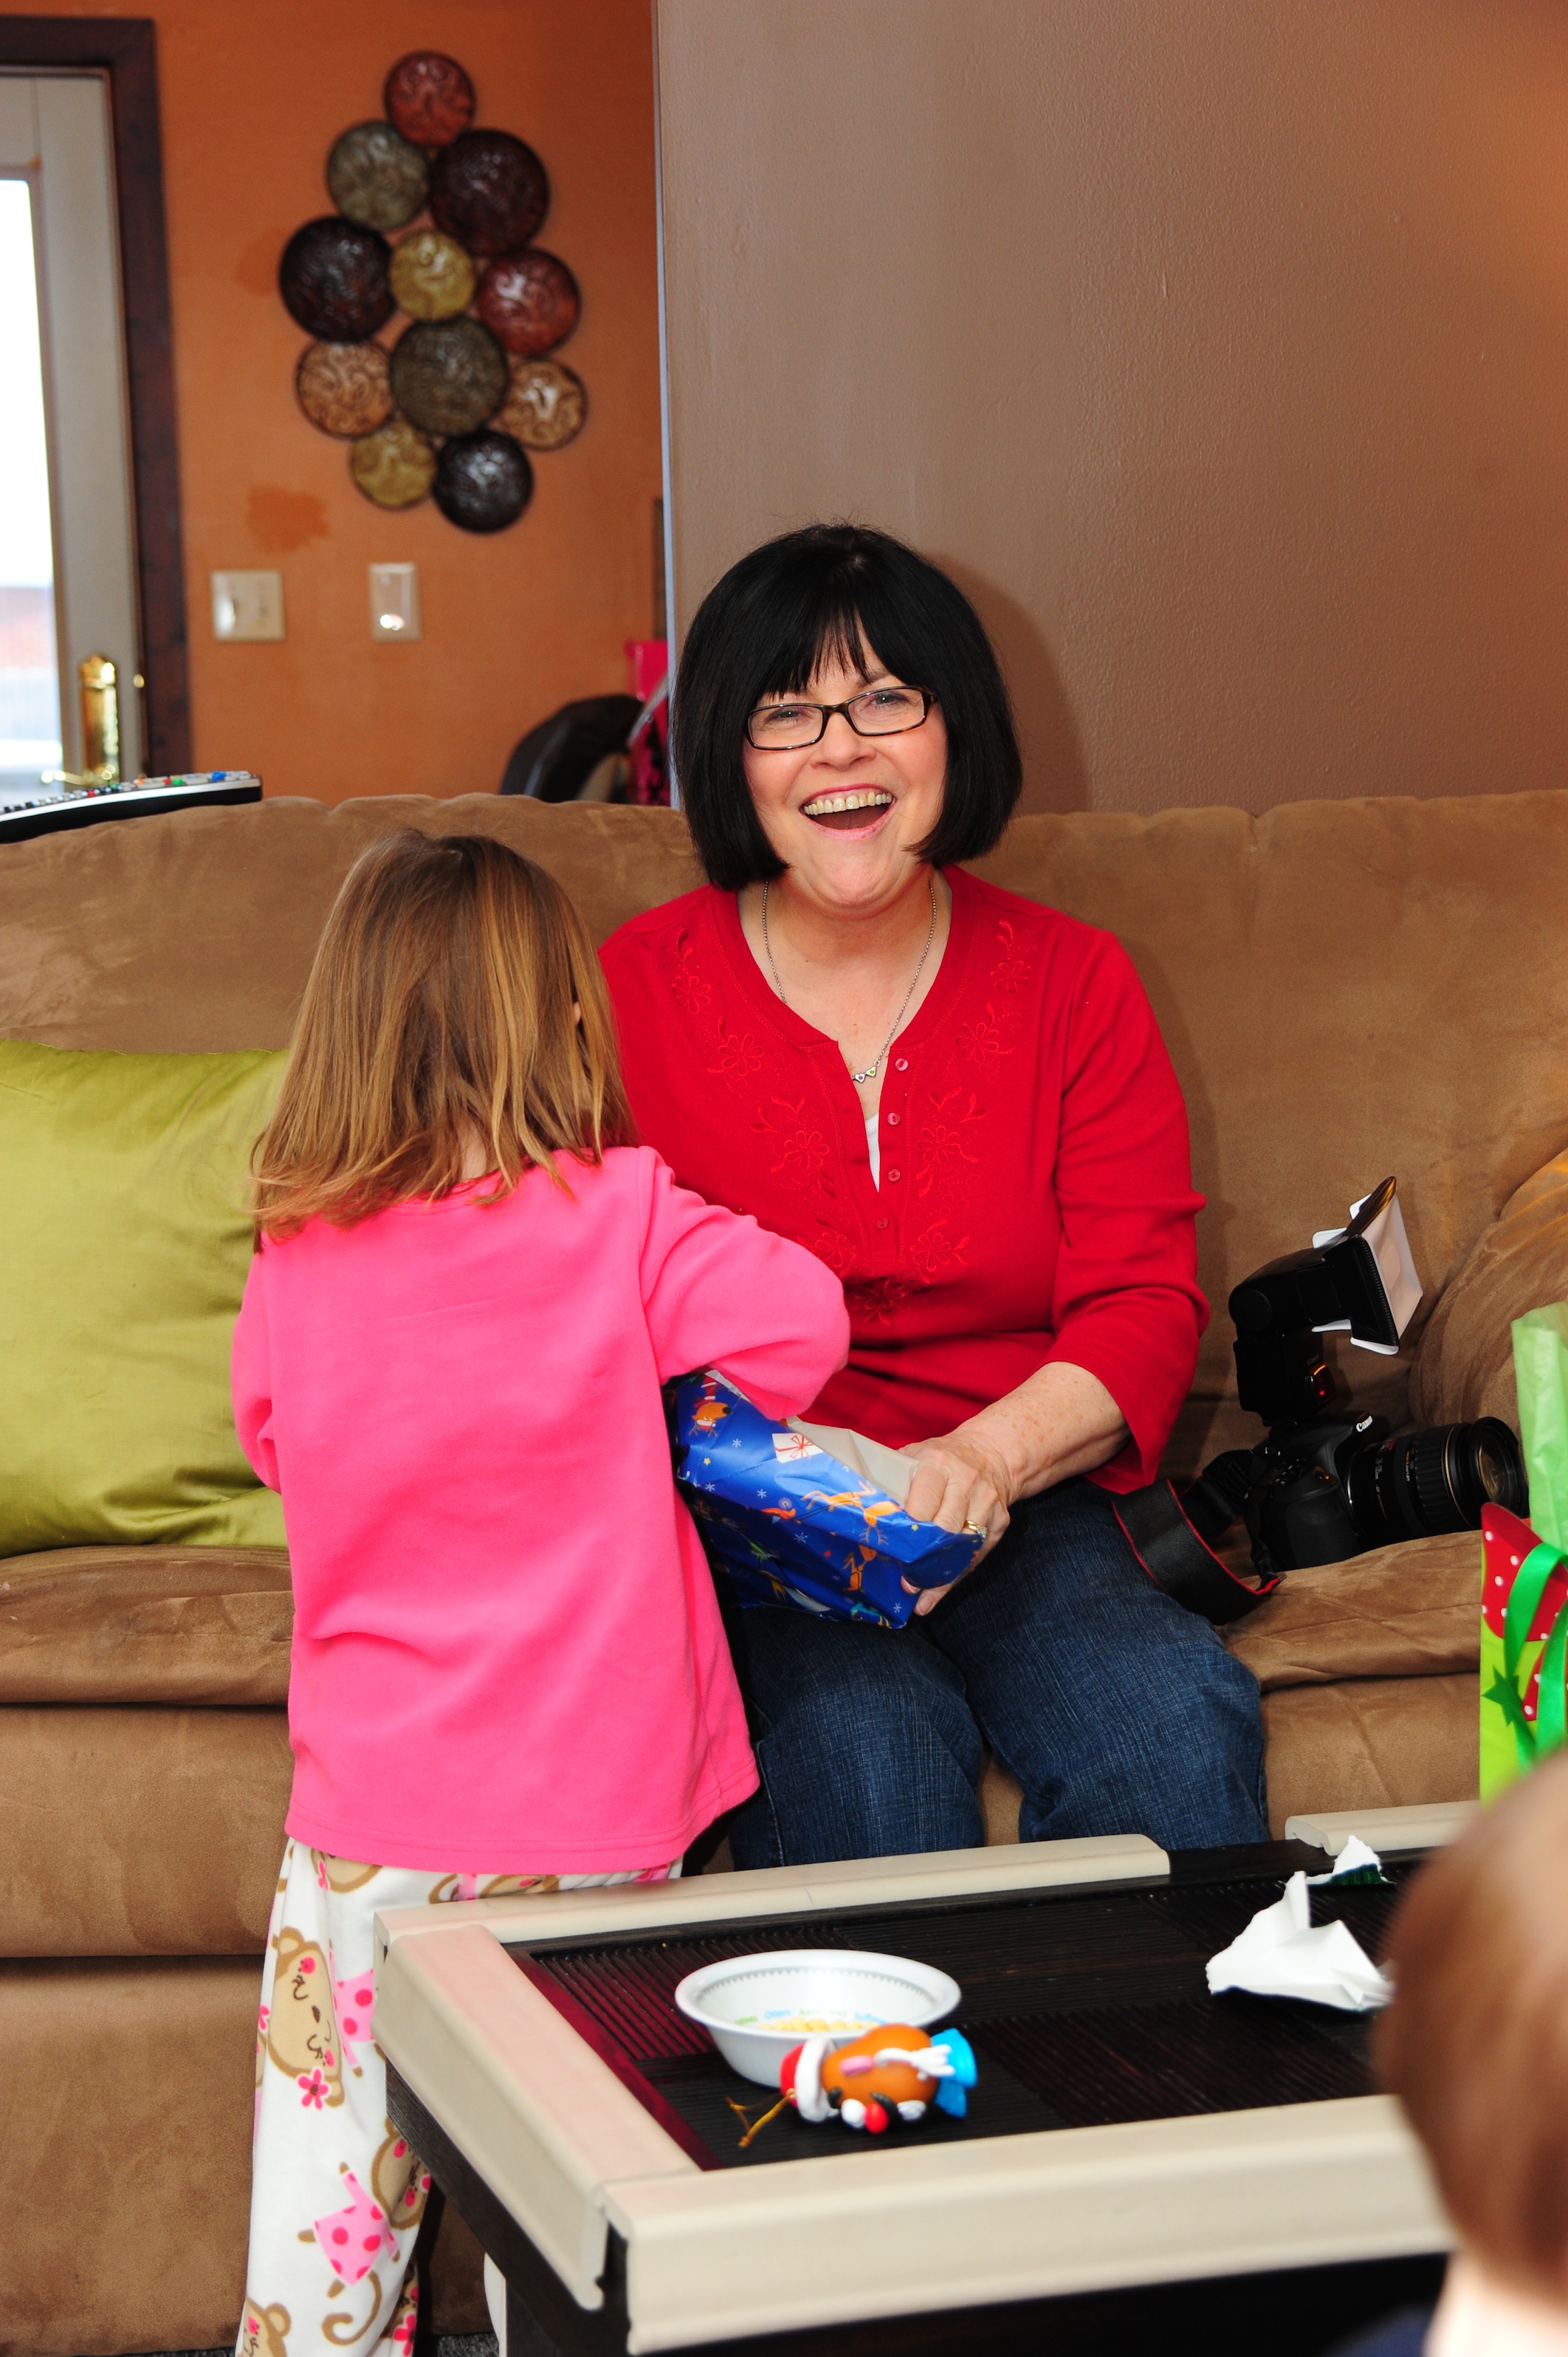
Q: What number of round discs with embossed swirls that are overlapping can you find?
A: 11